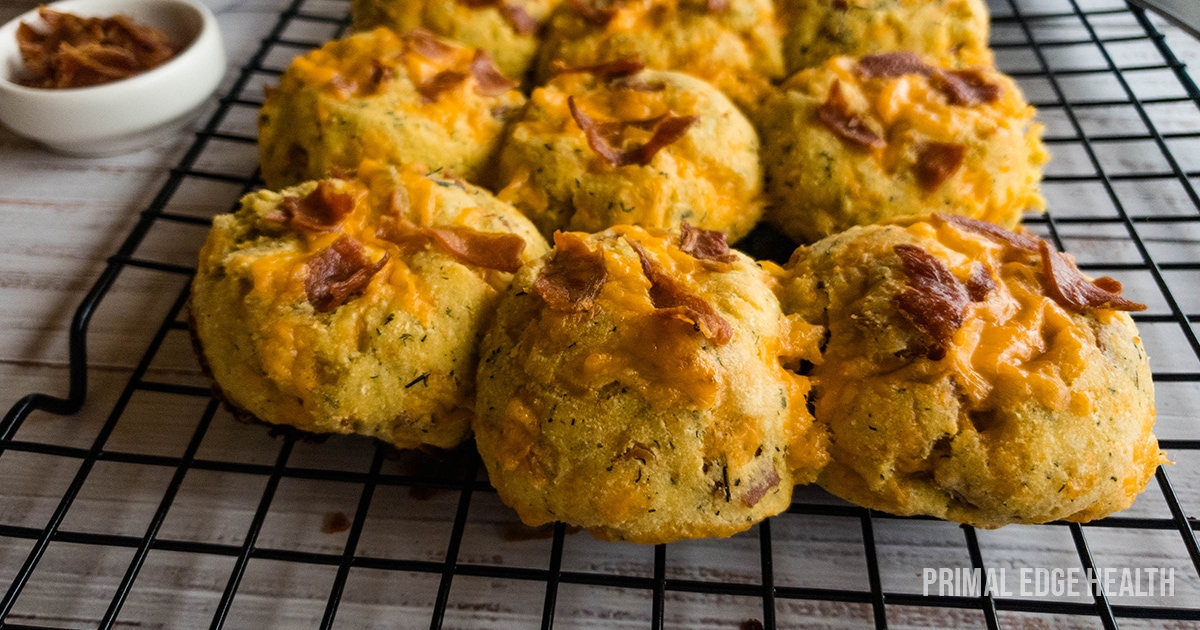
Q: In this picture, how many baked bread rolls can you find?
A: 9